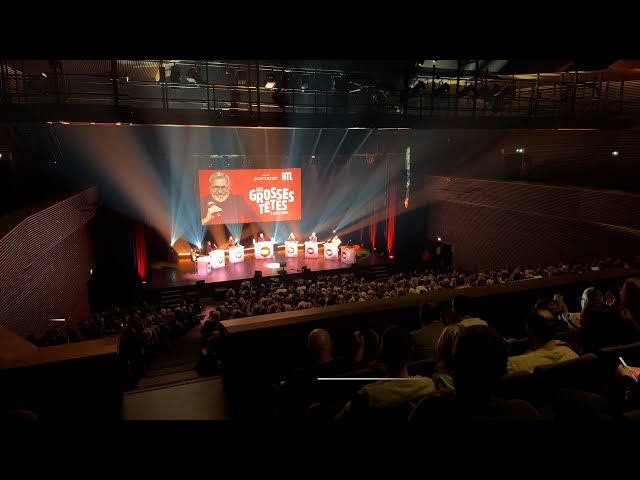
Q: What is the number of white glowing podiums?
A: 8